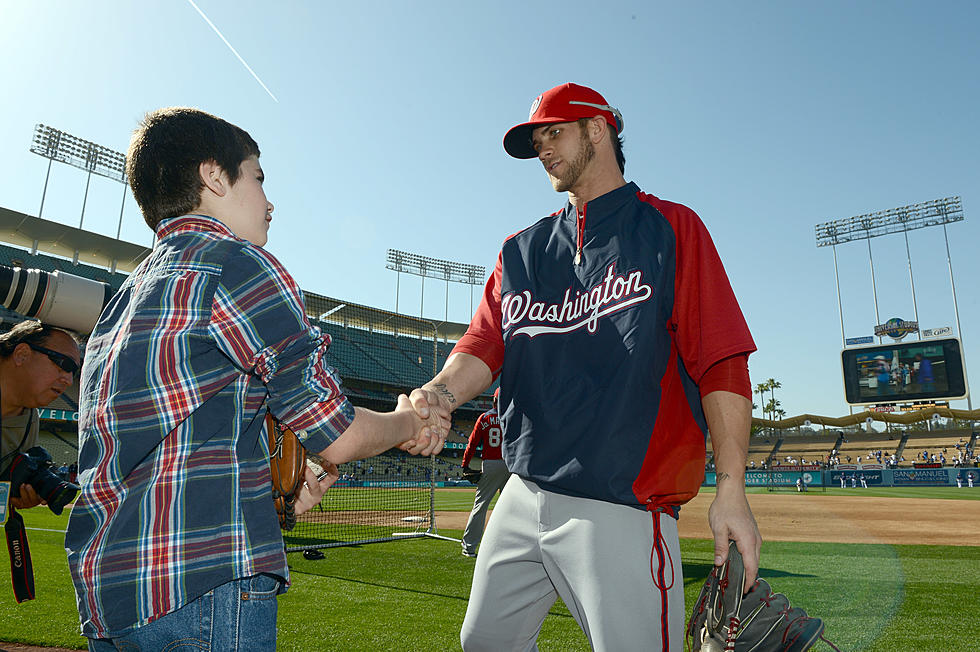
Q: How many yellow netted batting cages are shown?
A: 0